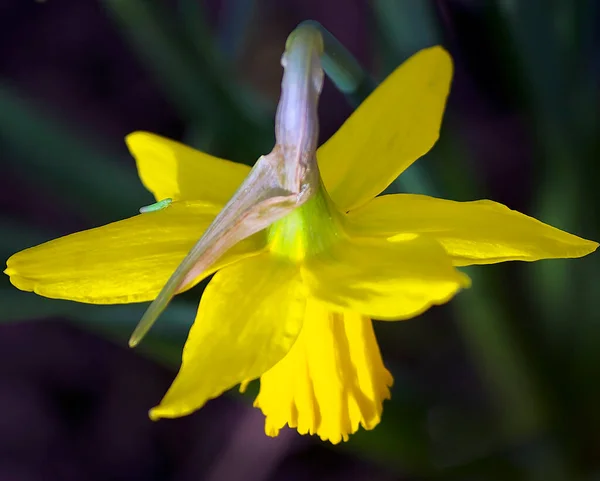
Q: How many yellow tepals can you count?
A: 6